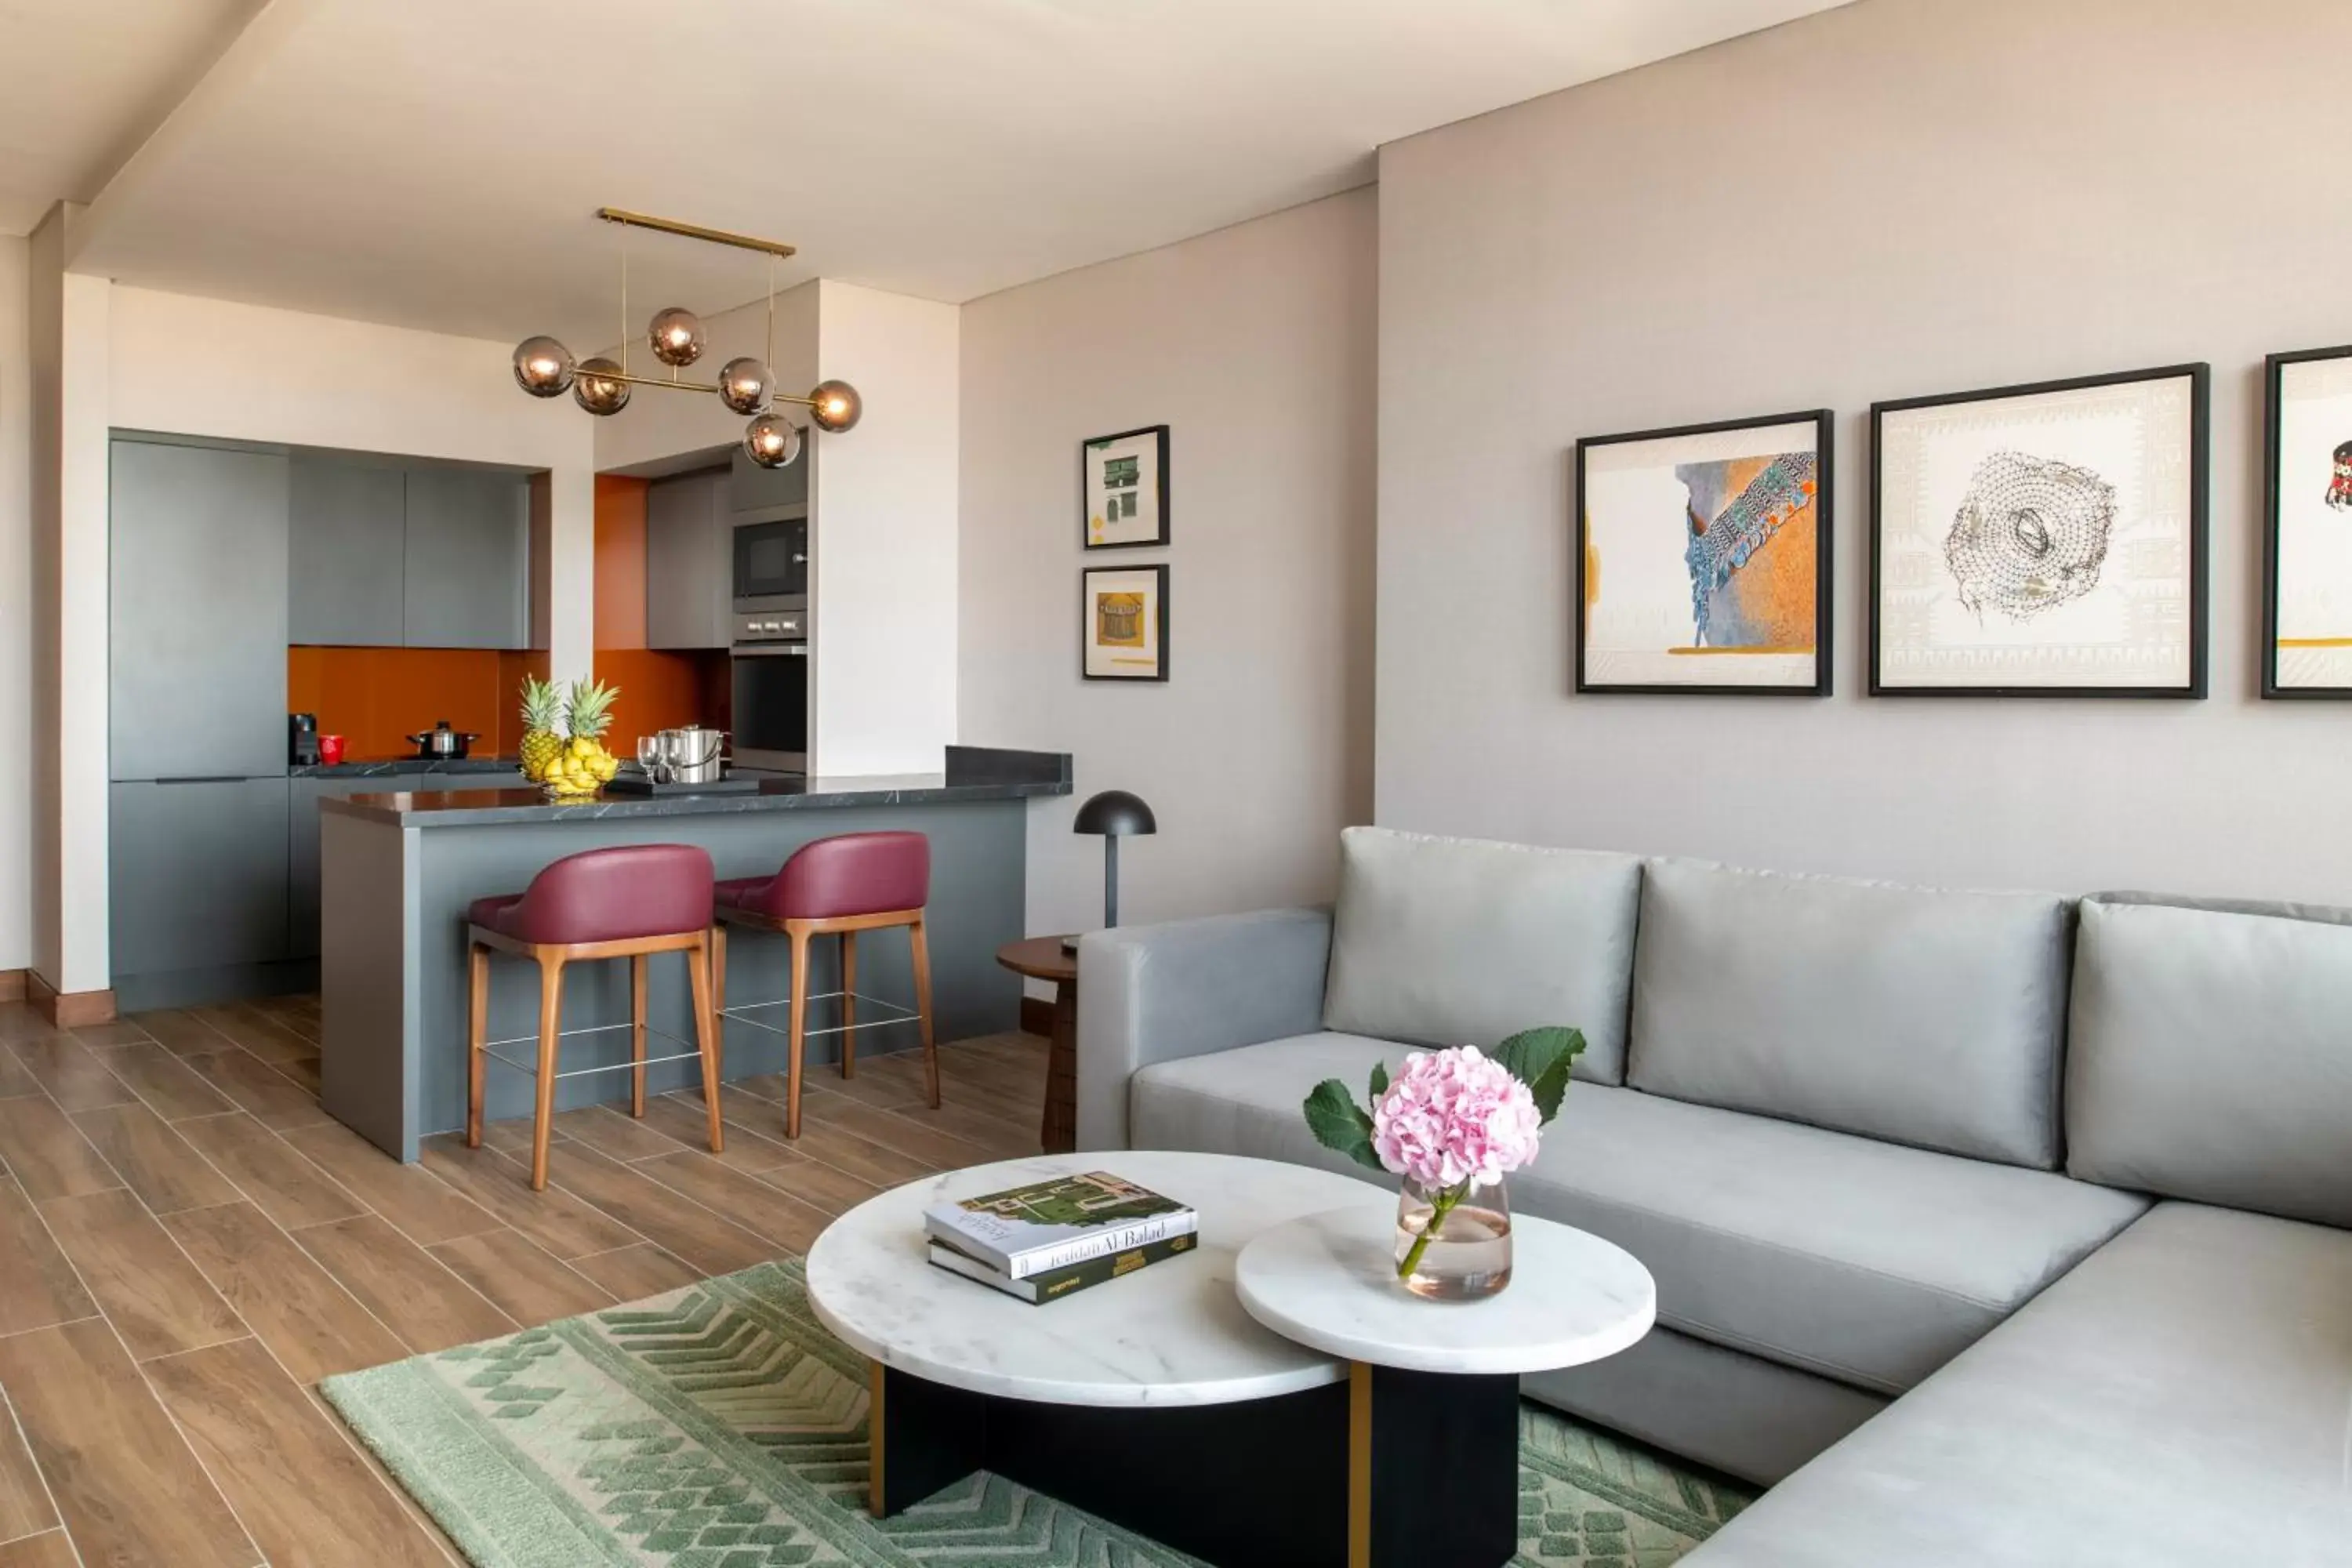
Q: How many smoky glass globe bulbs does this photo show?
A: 6